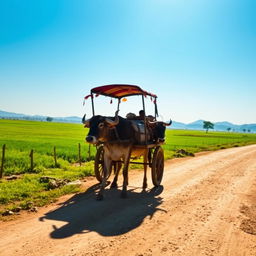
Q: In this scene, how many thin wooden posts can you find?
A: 5